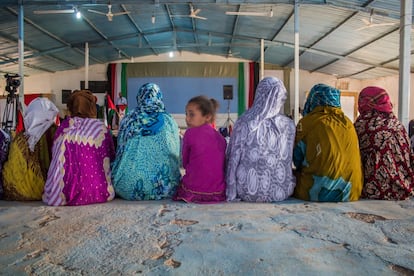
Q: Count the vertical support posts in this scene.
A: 5